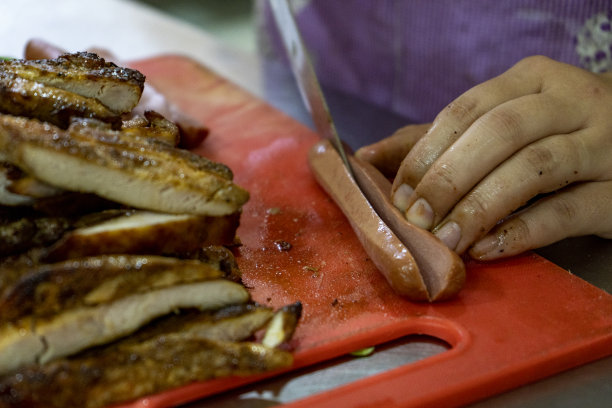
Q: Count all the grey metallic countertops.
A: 1